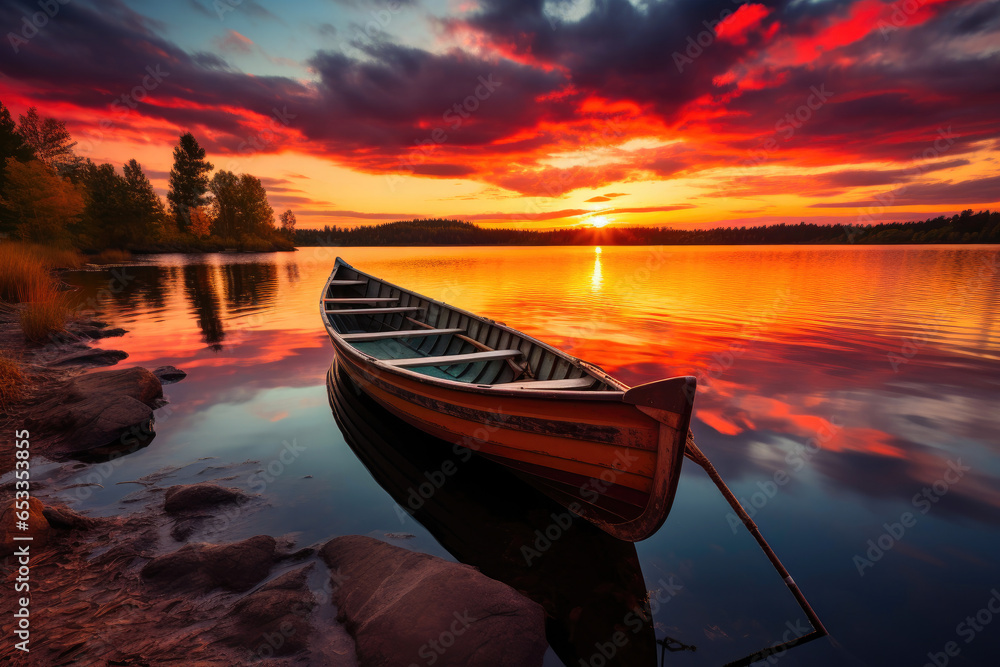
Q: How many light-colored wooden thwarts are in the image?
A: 6